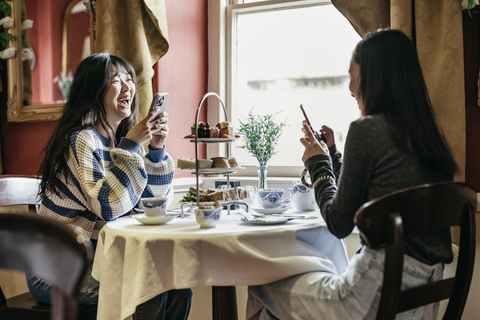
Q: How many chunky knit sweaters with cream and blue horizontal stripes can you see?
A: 1